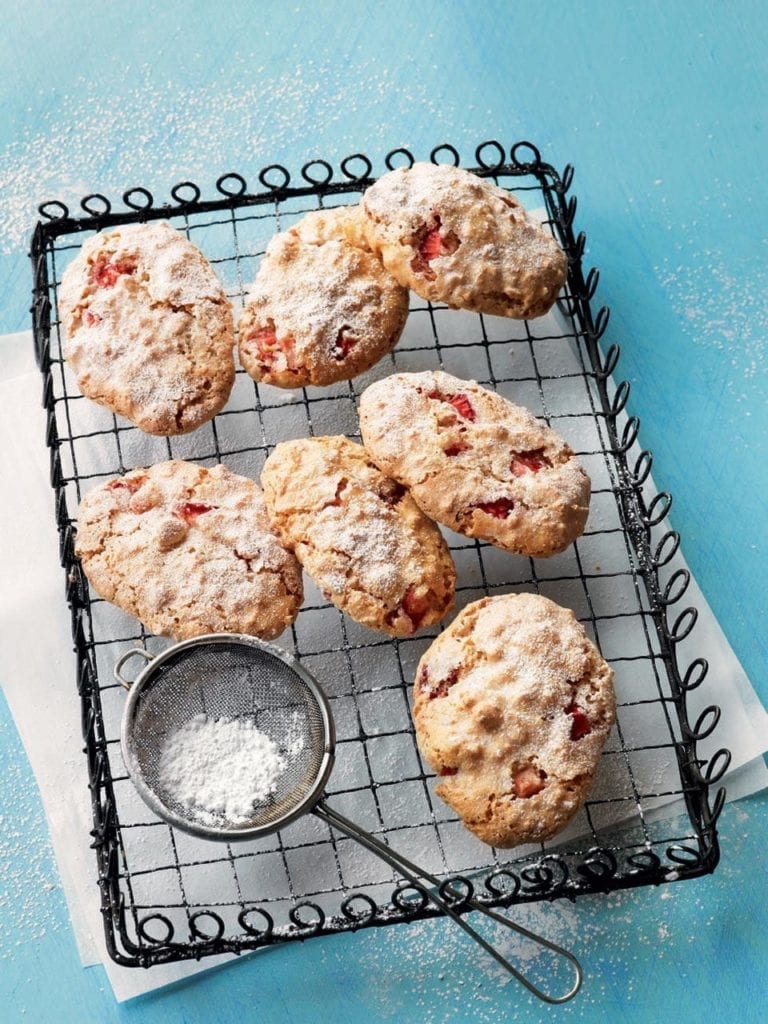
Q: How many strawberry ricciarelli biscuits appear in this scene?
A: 7